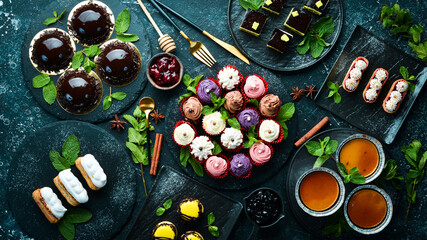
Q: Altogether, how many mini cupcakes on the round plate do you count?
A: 15